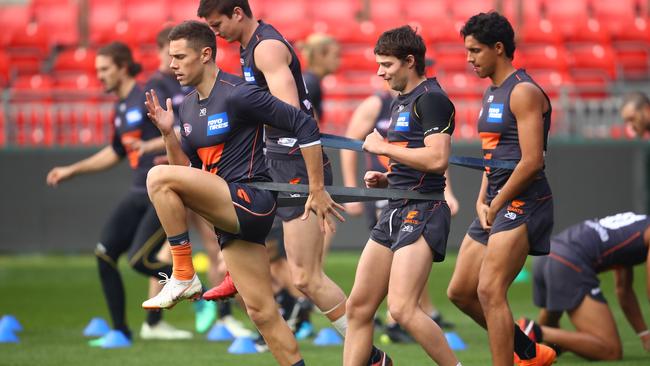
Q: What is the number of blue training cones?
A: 8